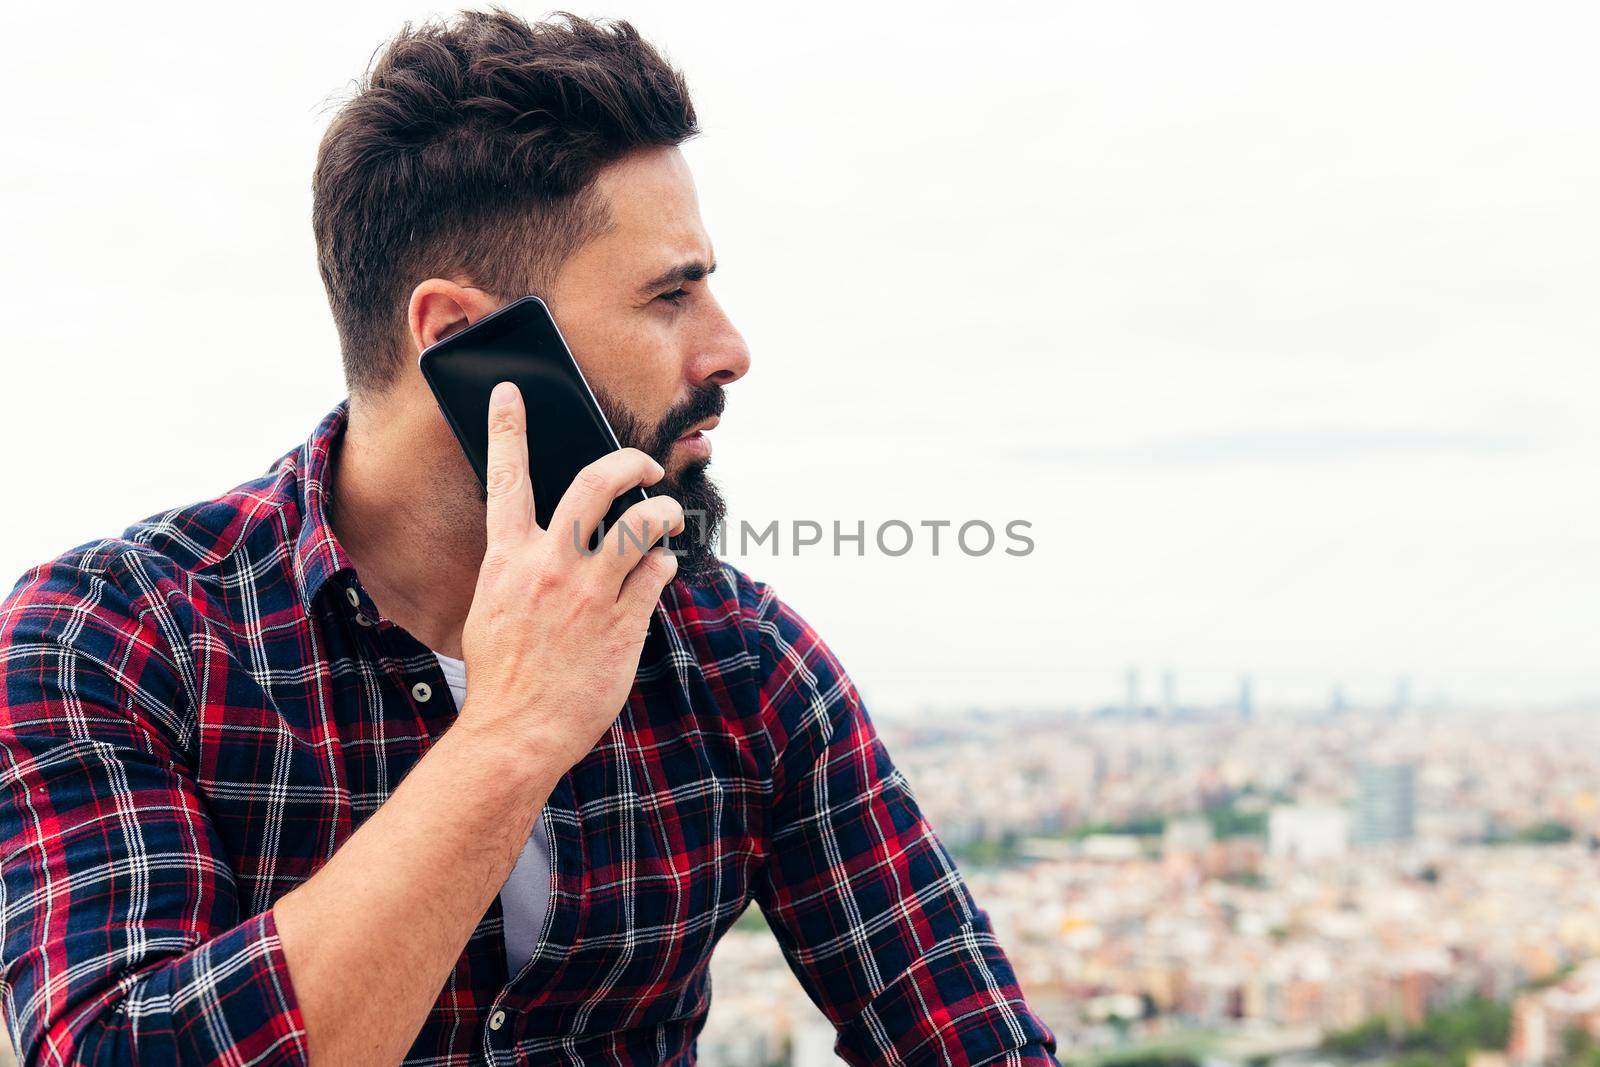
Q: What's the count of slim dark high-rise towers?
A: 5